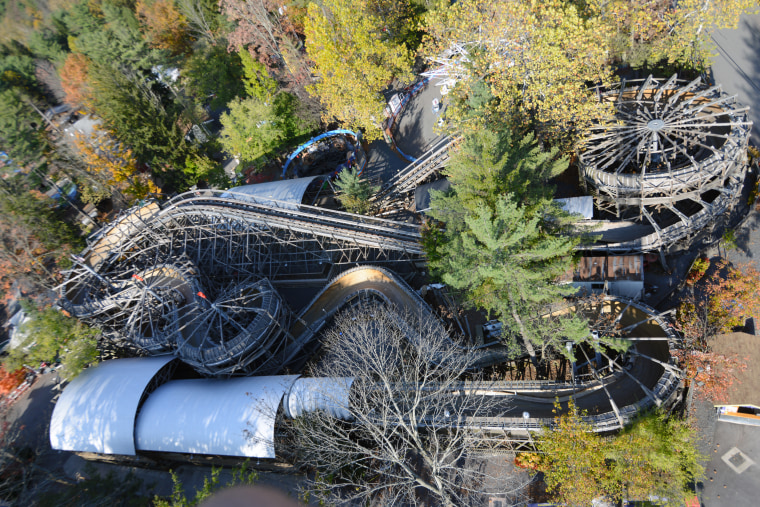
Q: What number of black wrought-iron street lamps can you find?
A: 0